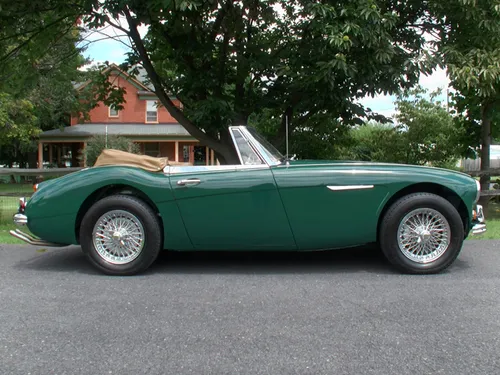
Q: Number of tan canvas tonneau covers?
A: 1